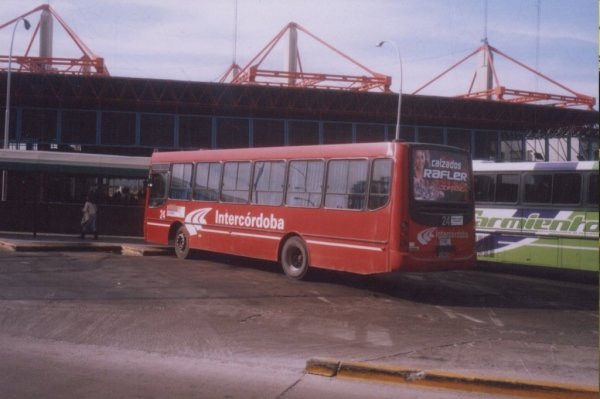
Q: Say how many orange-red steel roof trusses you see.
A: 3